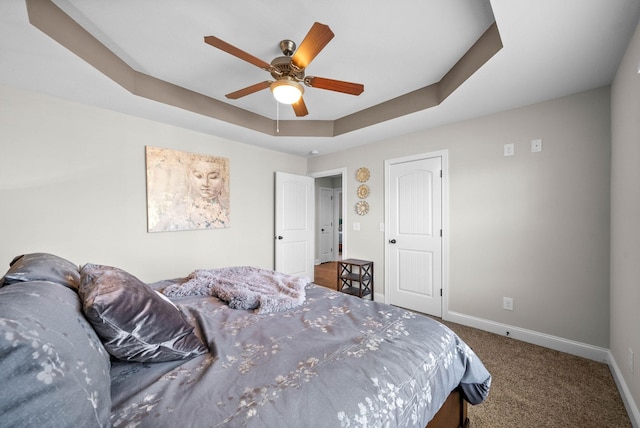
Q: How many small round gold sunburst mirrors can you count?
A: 3